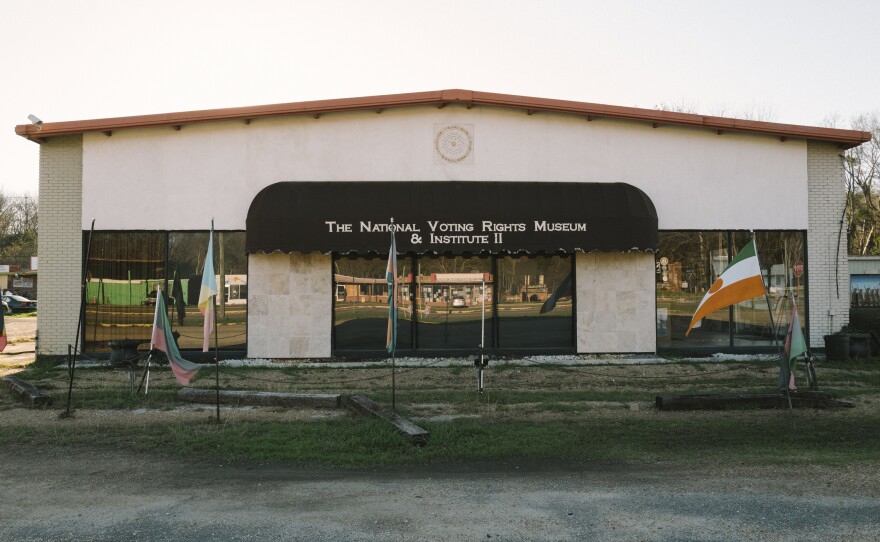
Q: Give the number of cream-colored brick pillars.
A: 2